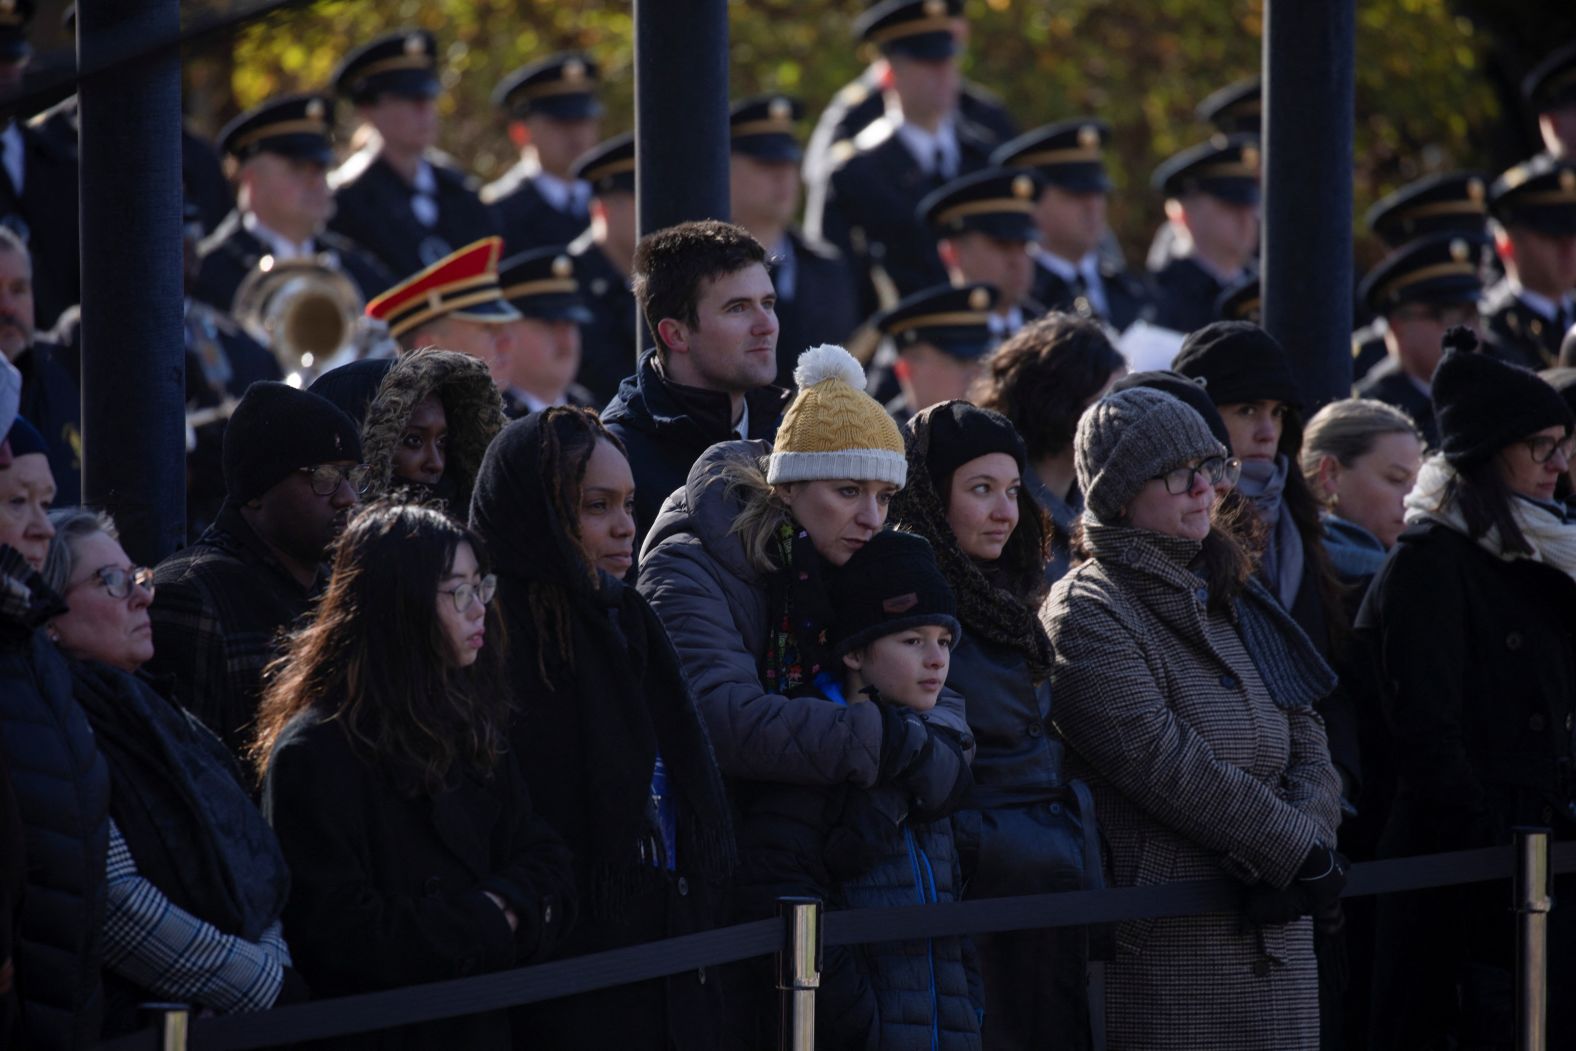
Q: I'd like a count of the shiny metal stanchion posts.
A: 3